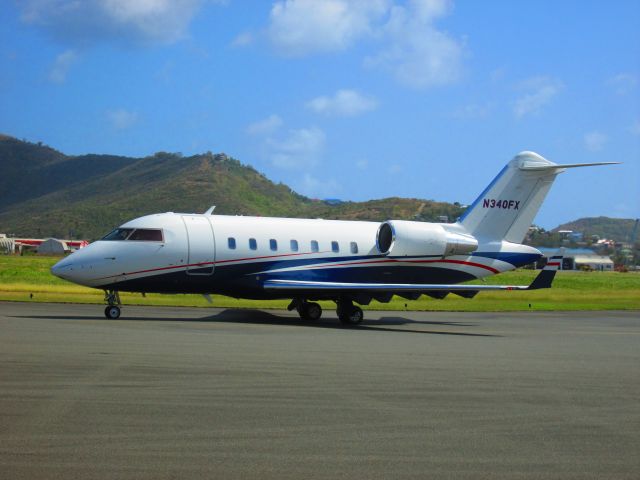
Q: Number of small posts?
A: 3